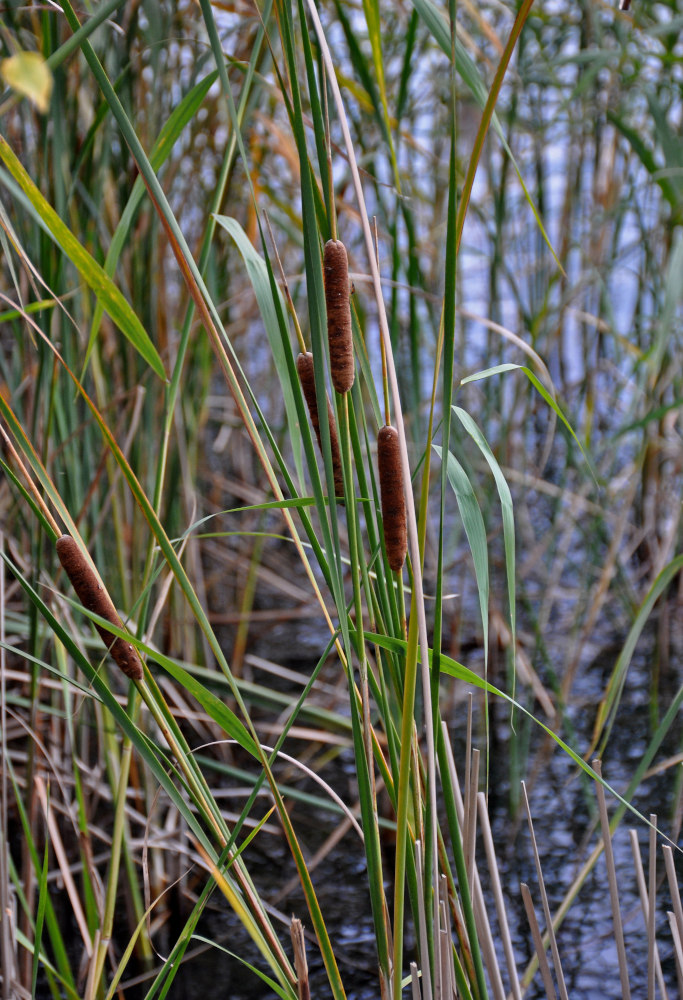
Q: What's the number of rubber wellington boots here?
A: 0